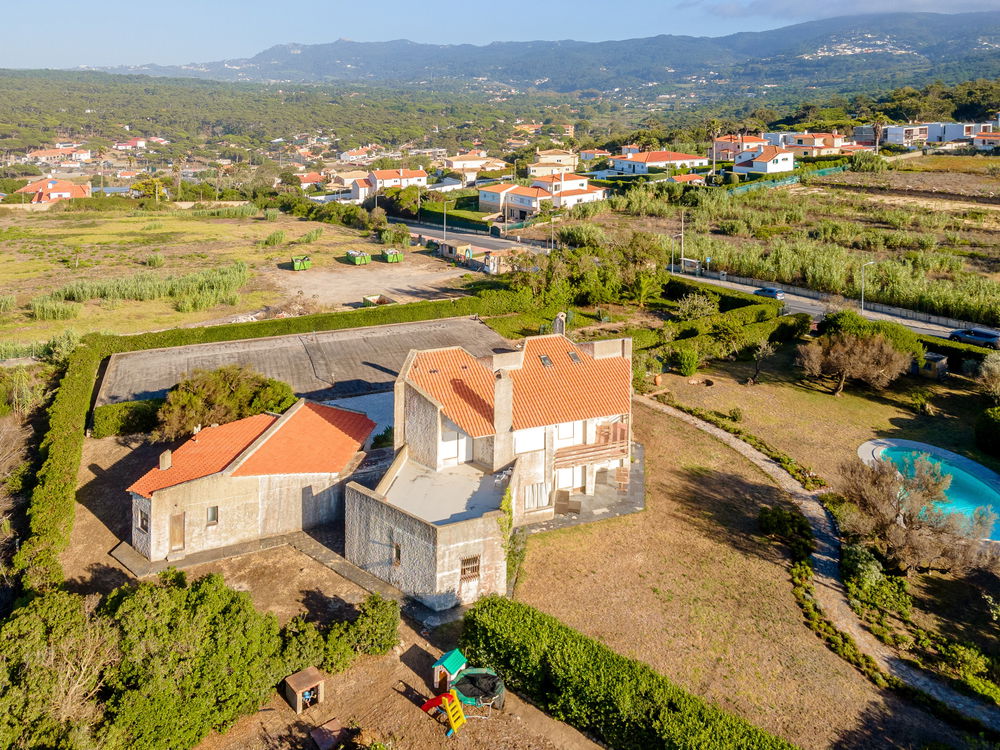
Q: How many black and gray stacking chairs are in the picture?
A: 0